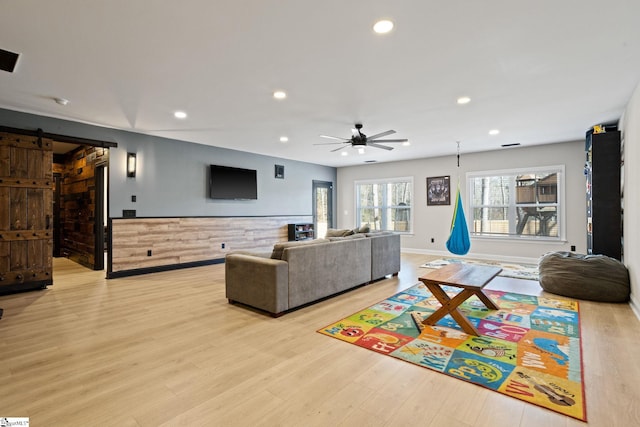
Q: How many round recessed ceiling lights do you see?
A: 8